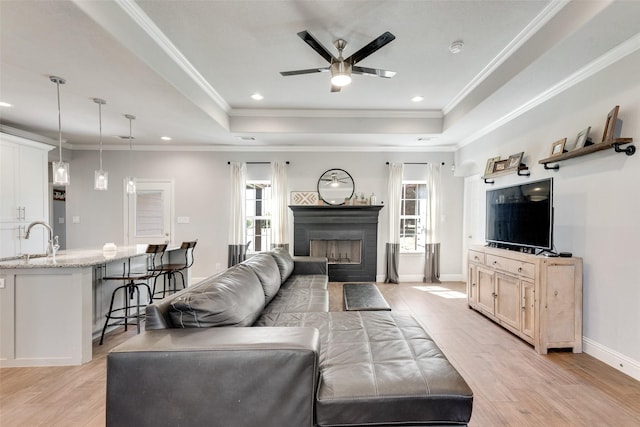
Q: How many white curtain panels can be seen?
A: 4